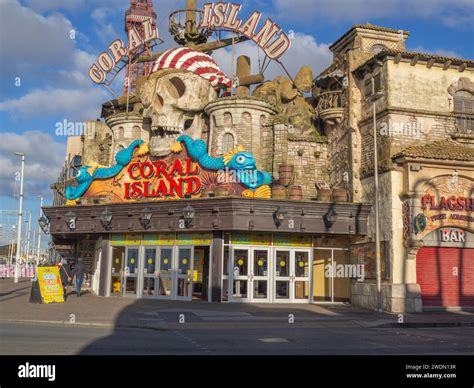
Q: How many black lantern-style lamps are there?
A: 7